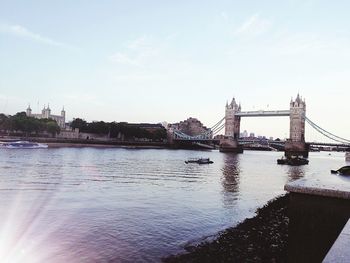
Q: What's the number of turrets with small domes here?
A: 4